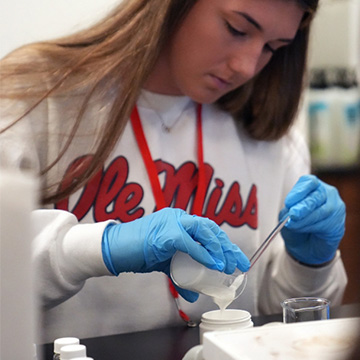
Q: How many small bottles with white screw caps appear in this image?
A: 3